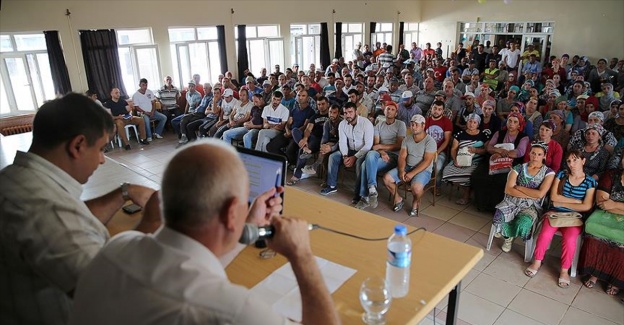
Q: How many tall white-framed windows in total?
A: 8